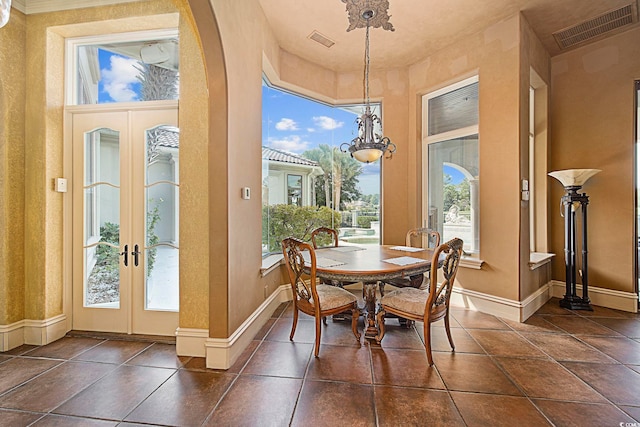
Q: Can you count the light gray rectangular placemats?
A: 4